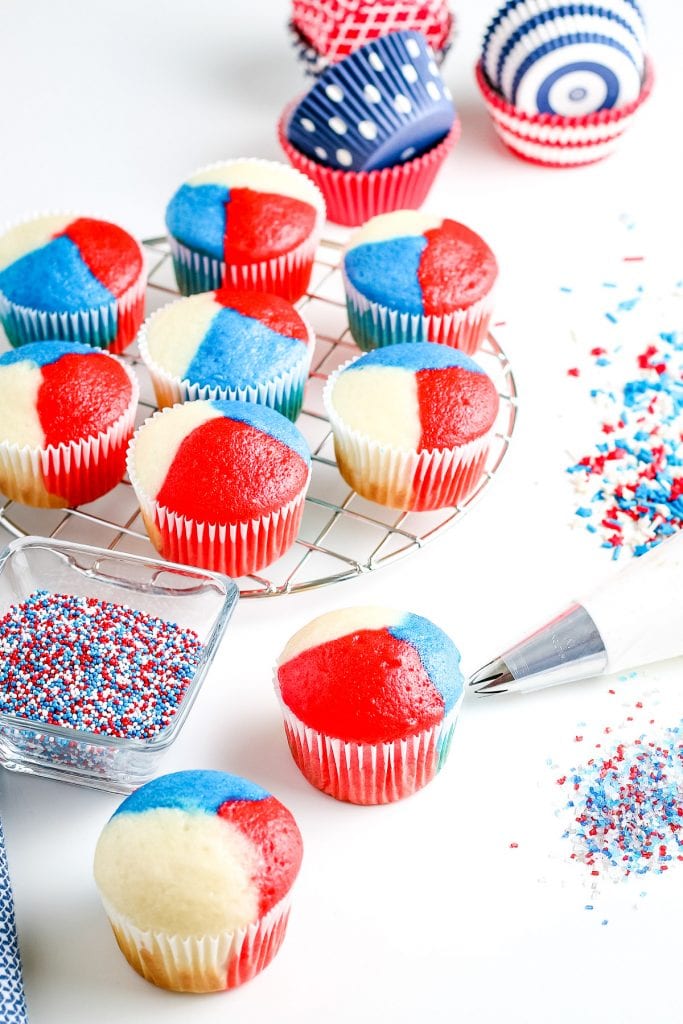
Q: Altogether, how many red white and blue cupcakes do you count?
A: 9